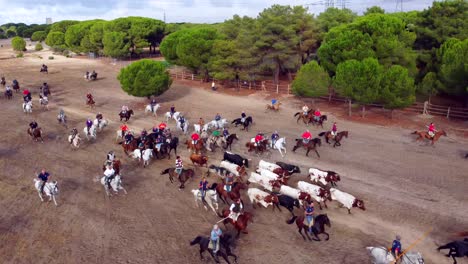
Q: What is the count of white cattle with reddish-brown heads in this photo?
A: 9